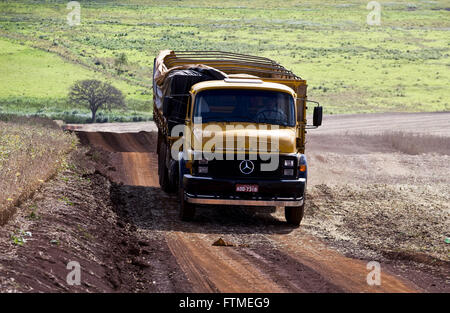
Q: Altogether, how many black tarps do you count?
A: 1